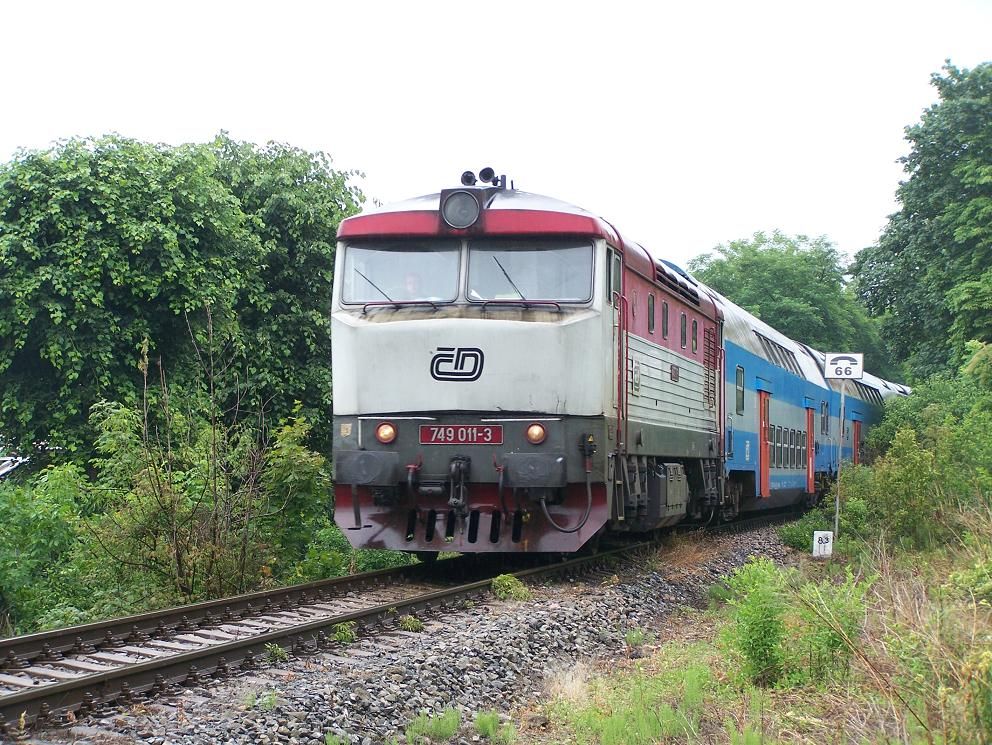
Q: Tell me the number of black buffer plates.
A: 2